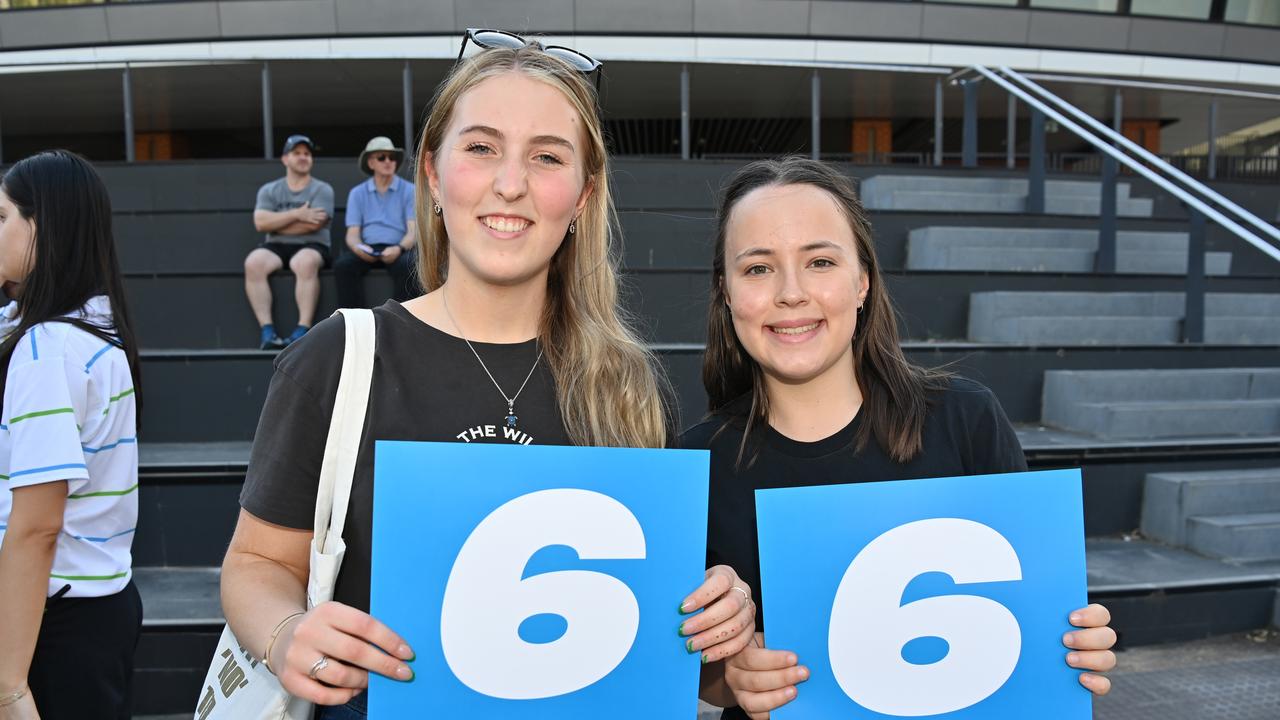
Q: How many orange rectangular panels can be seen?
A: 3